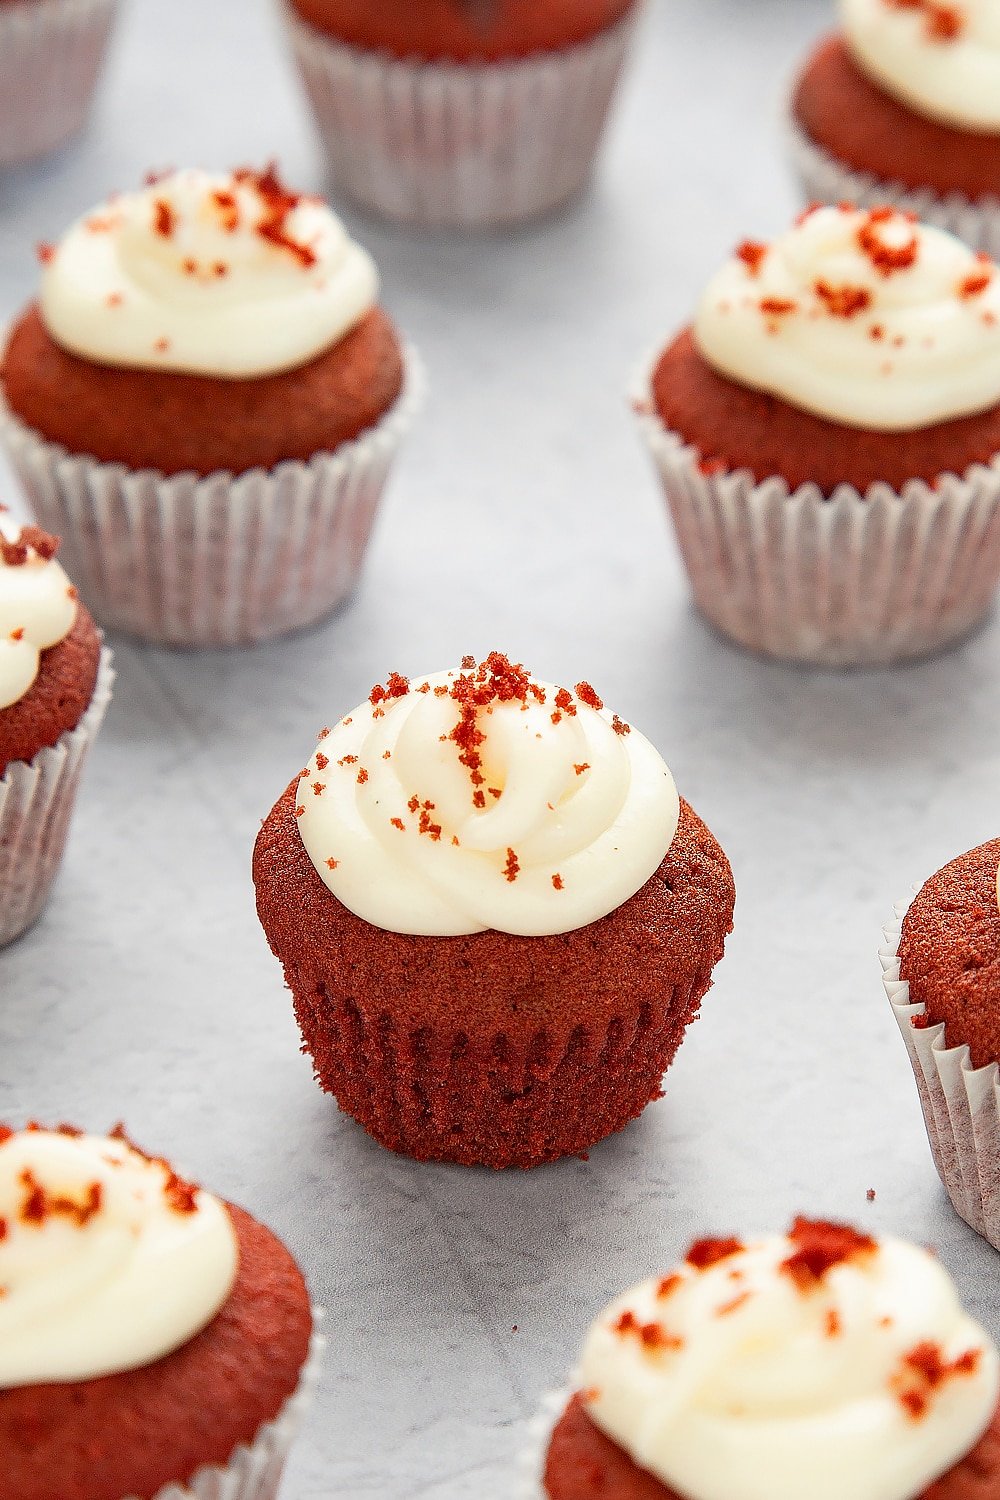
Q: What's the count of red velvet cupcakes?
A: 10